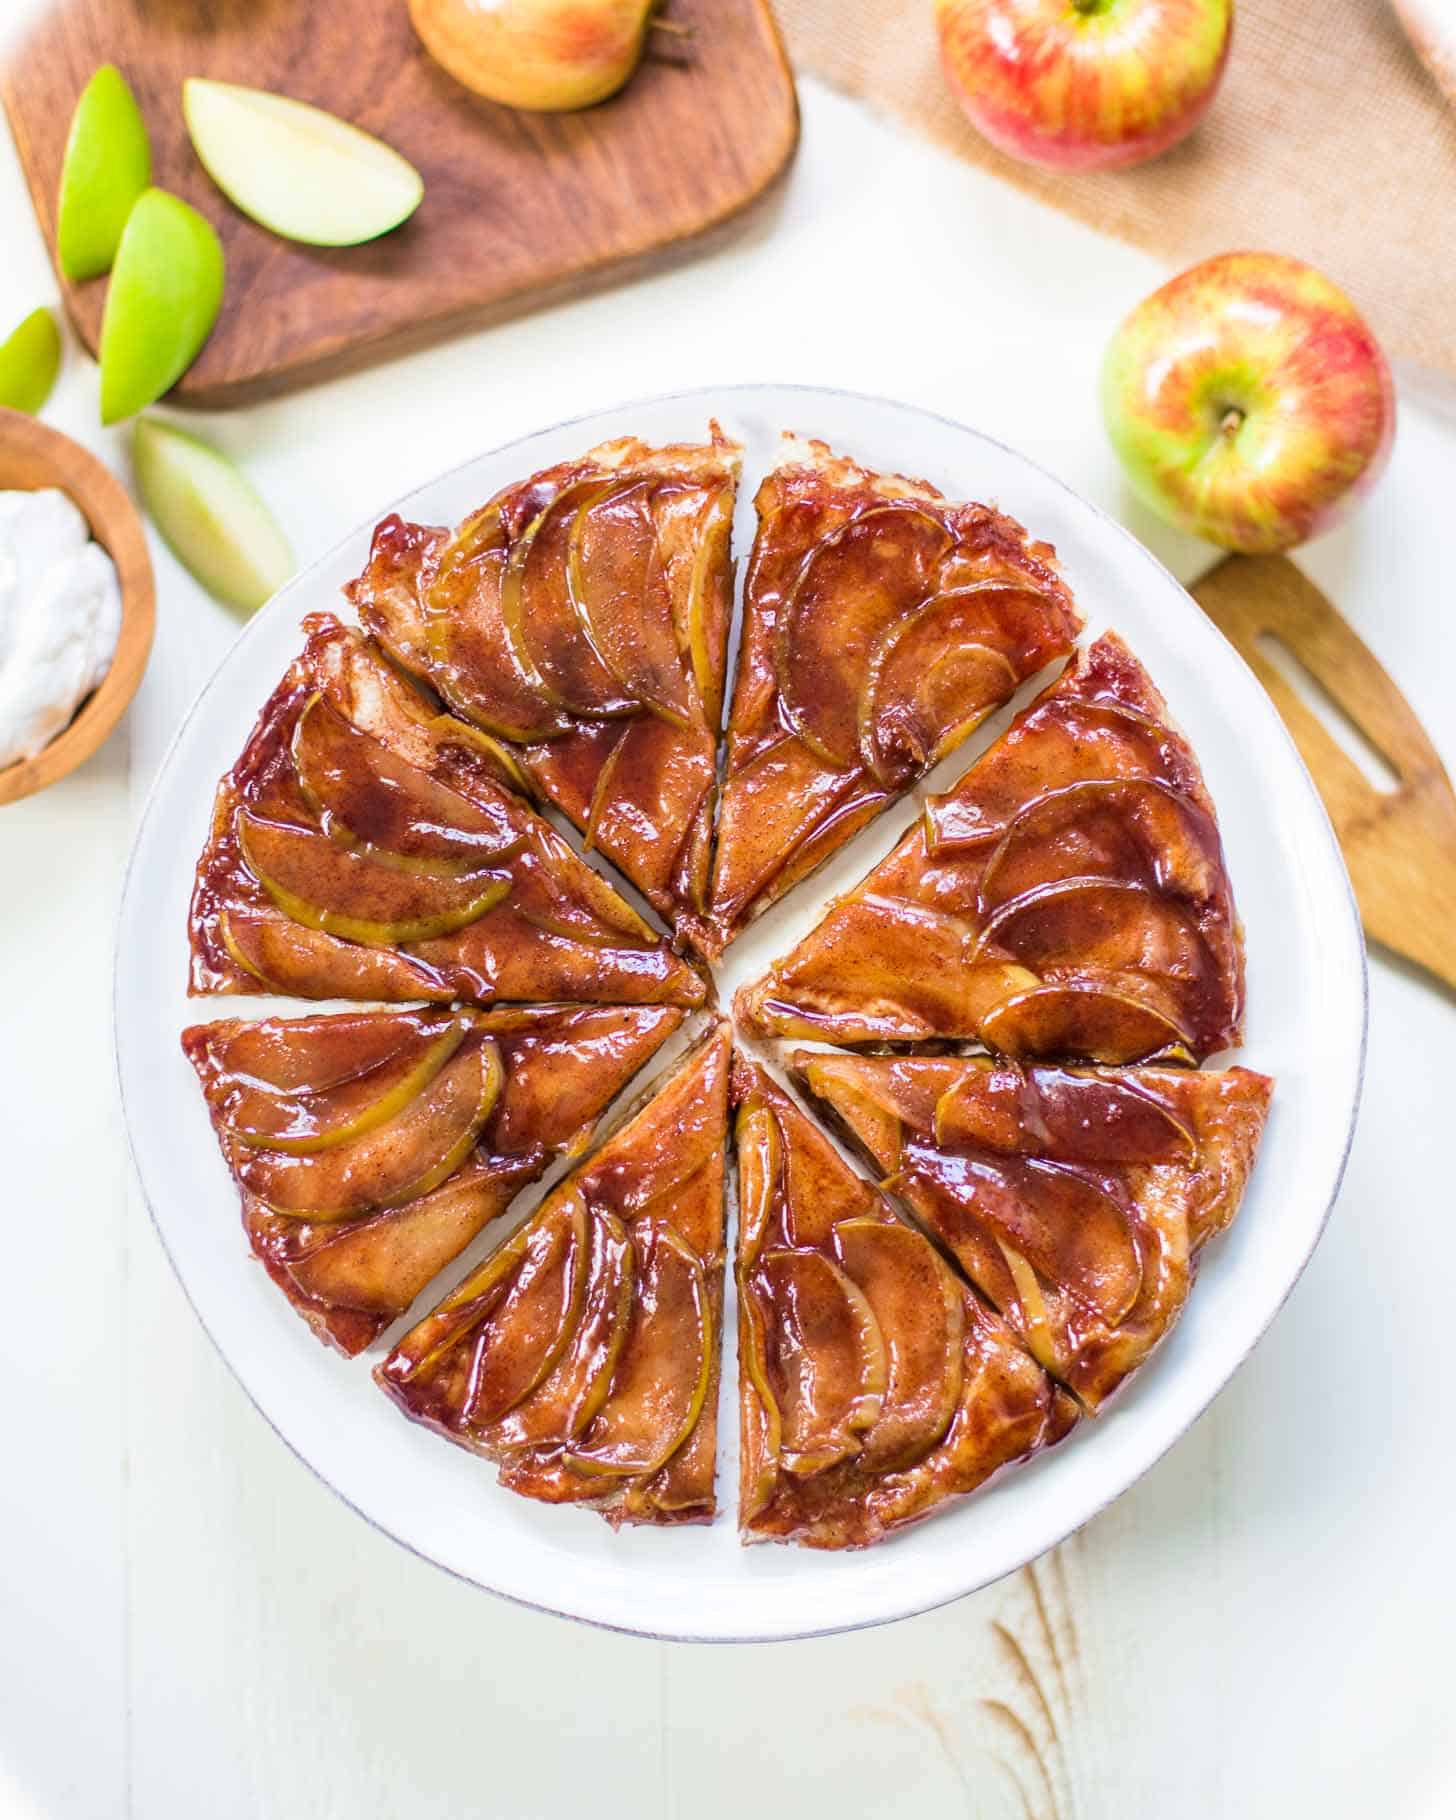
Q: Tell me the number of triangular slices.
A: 8